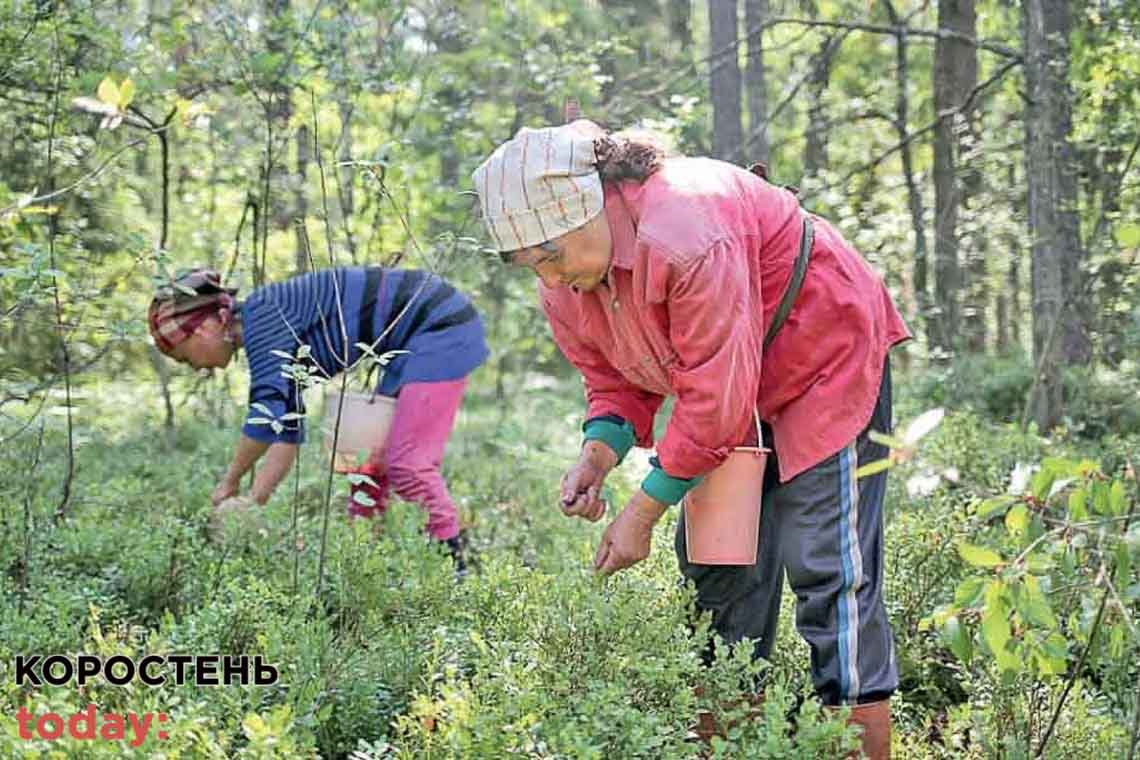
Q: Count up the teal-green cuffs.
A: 2